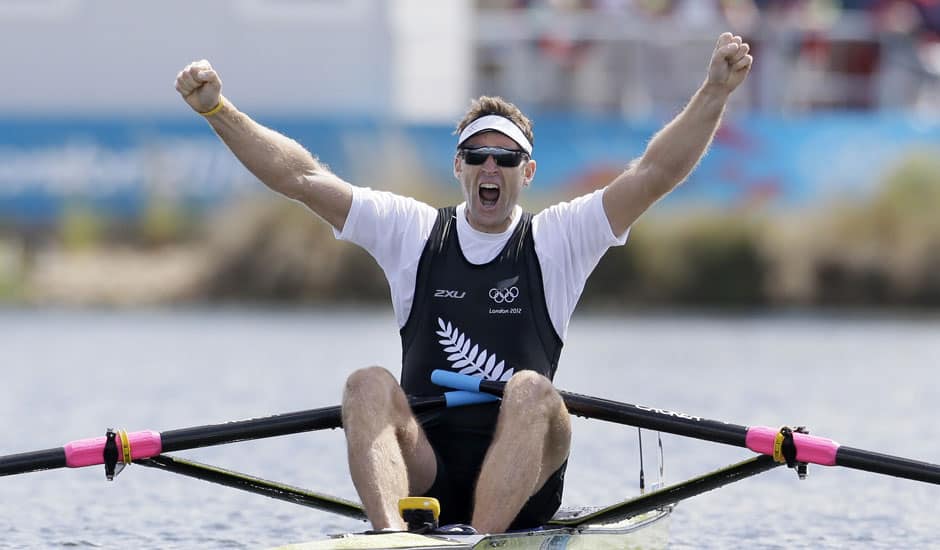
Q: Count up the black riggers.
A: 2